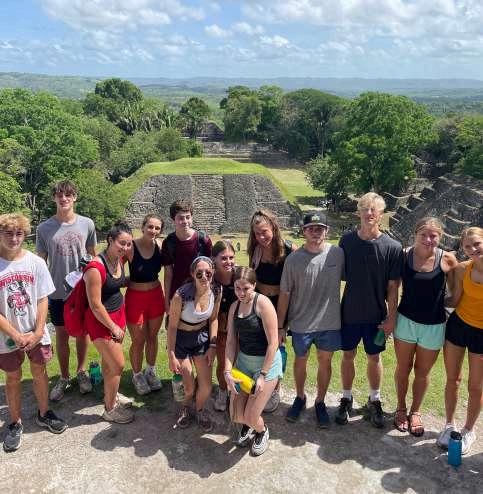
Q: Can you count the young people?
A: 13